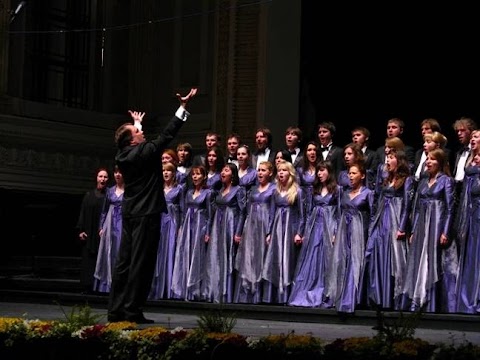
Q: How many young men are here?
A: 10